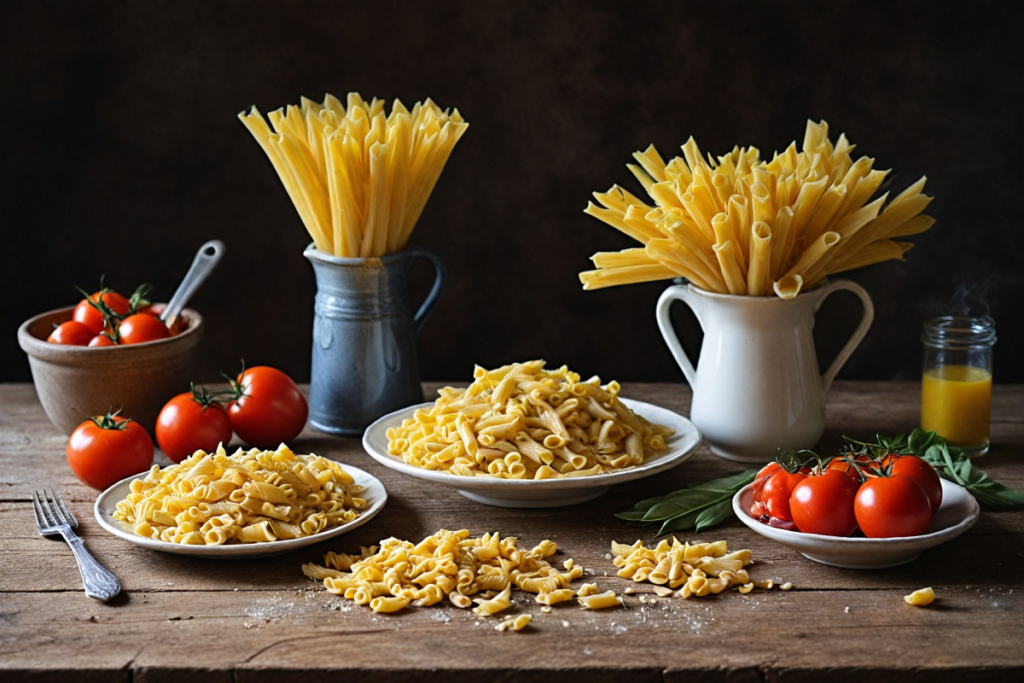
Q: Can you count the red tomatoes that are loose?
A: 3